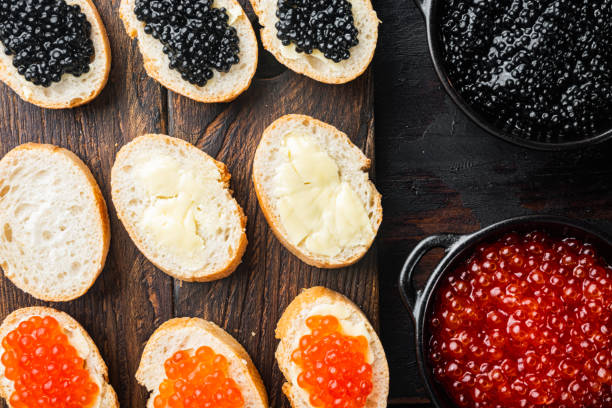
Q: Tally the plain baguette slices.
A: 1